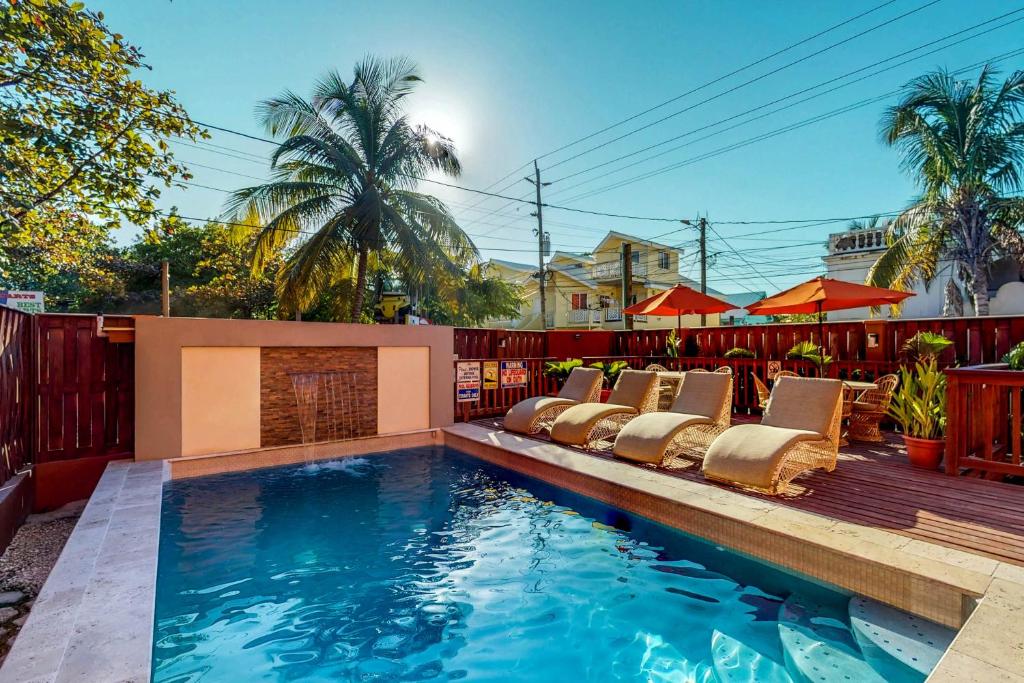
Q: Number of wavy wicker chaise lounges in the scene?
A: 4